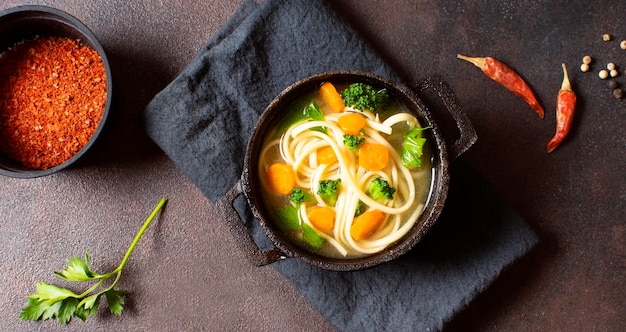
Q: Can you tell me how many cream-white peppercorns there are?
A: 7